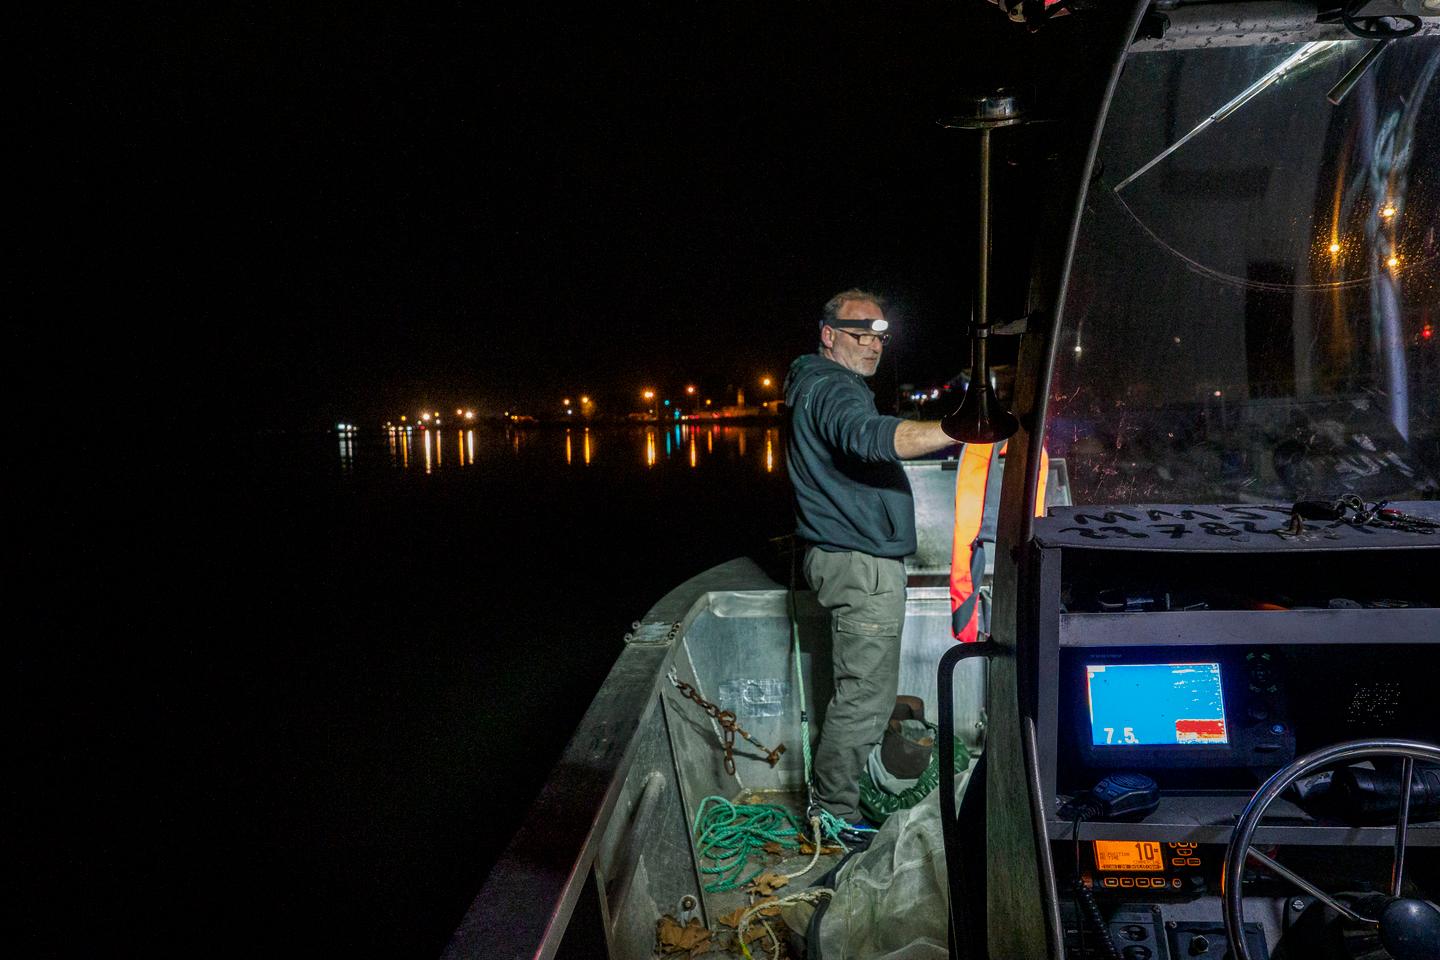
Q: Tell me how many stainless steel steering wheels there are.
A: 1